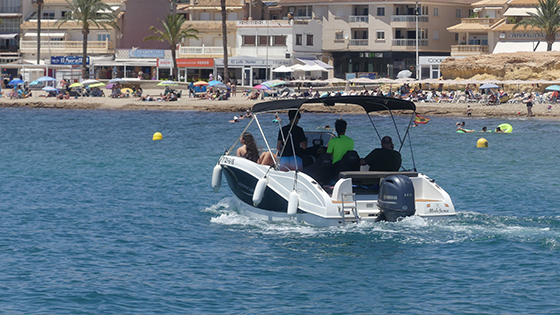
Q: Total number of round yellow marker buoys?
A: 2